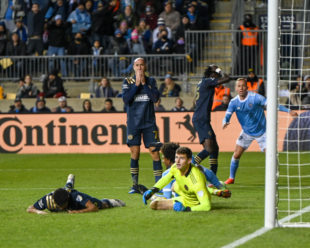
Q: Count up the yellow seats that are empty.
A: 2